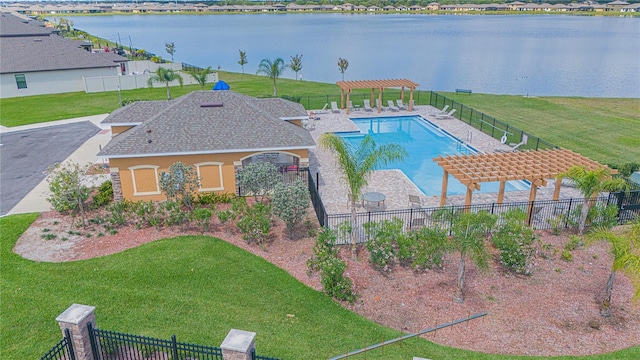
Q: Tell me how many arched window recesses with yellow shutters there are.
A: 2